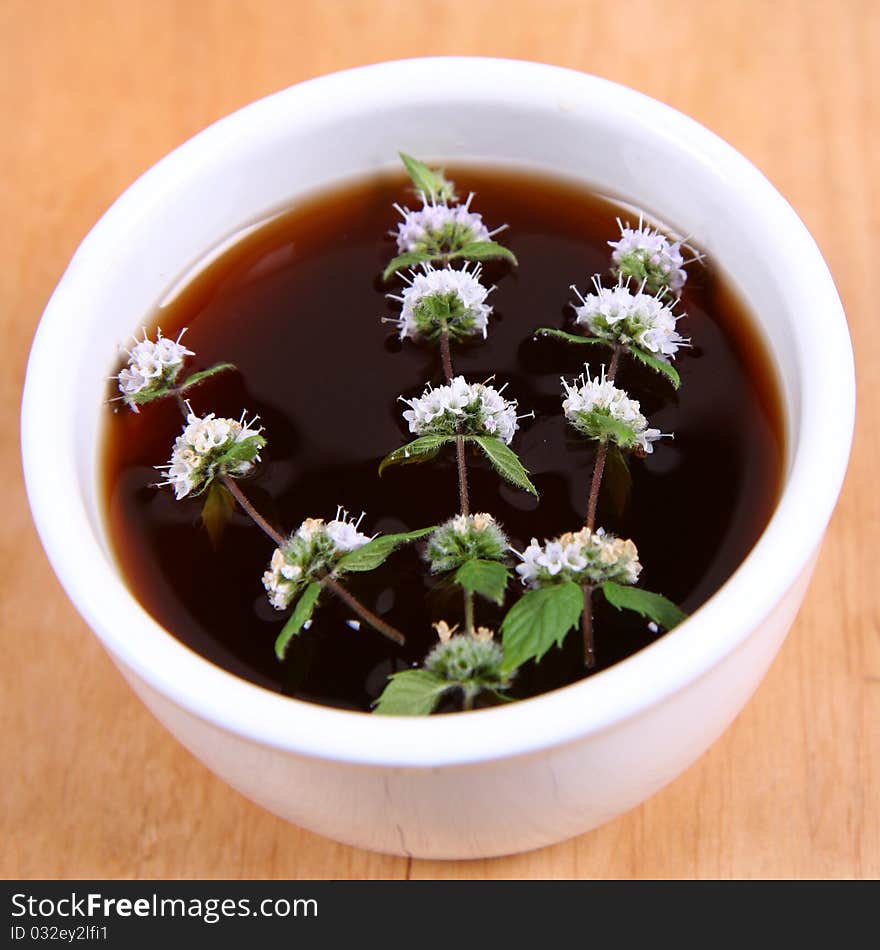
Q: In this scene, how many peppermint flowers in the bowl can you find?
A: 12